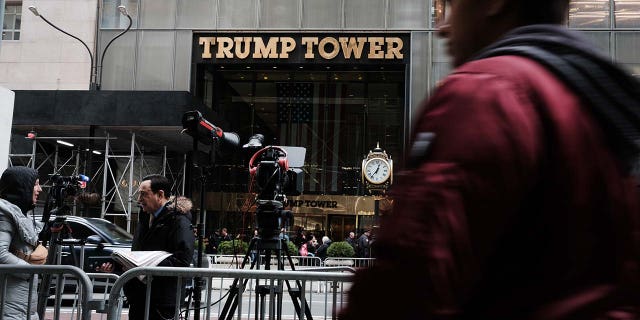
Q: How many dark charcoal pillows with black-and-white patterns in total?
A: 0